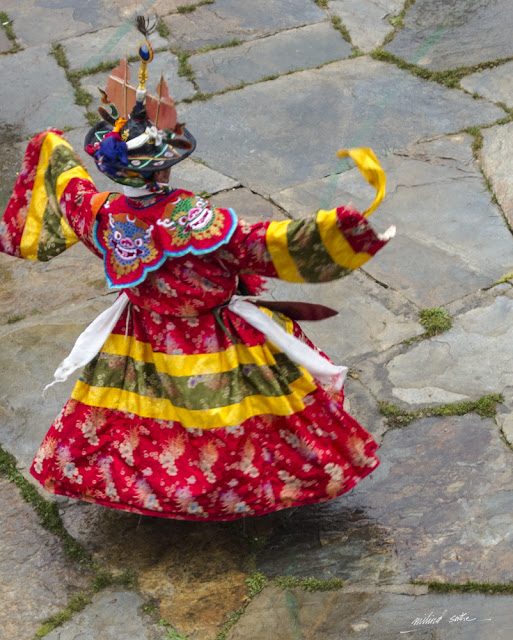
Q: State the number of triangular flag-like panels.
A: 2